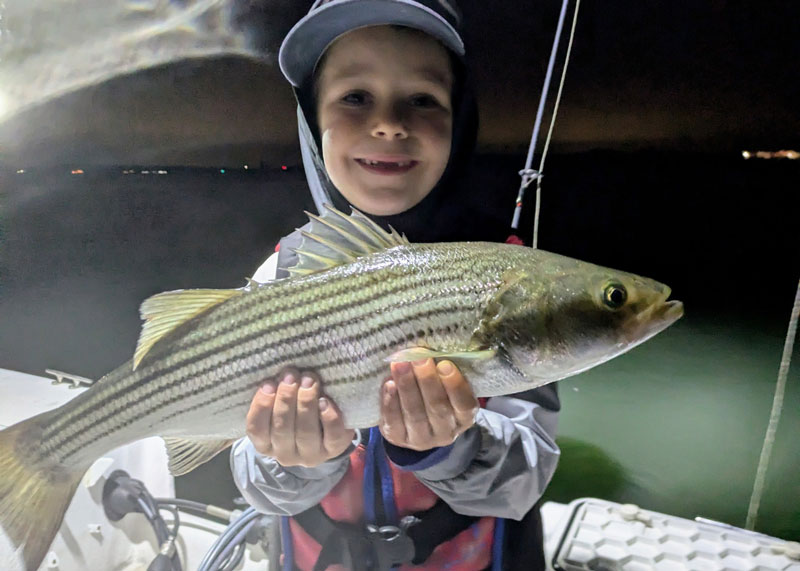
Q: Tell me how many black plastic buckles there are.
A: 1